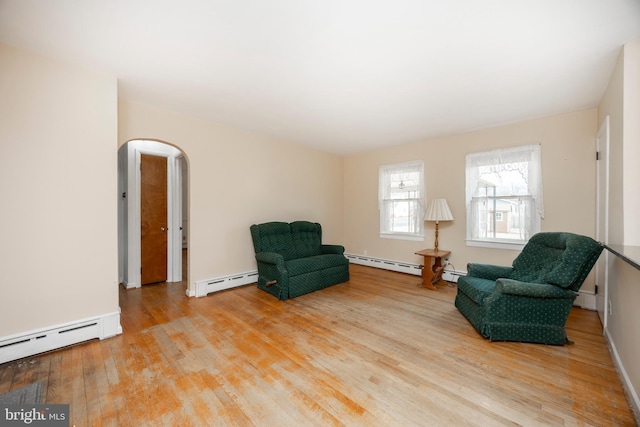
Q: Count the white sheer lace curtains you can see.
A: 2